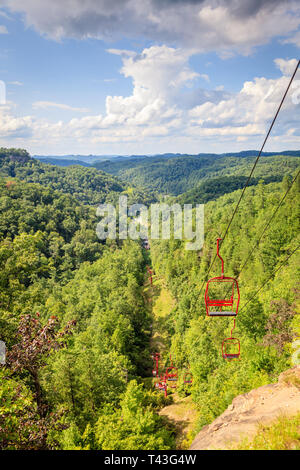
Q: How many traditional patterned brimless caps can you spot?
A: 0